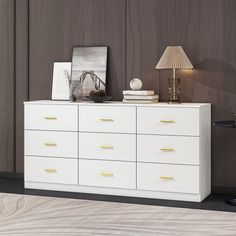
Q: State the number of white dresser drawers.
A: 9